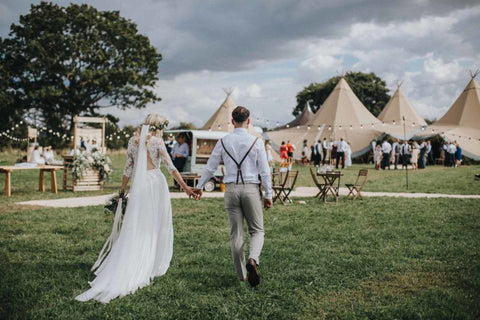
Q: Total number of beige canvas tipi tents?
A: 4